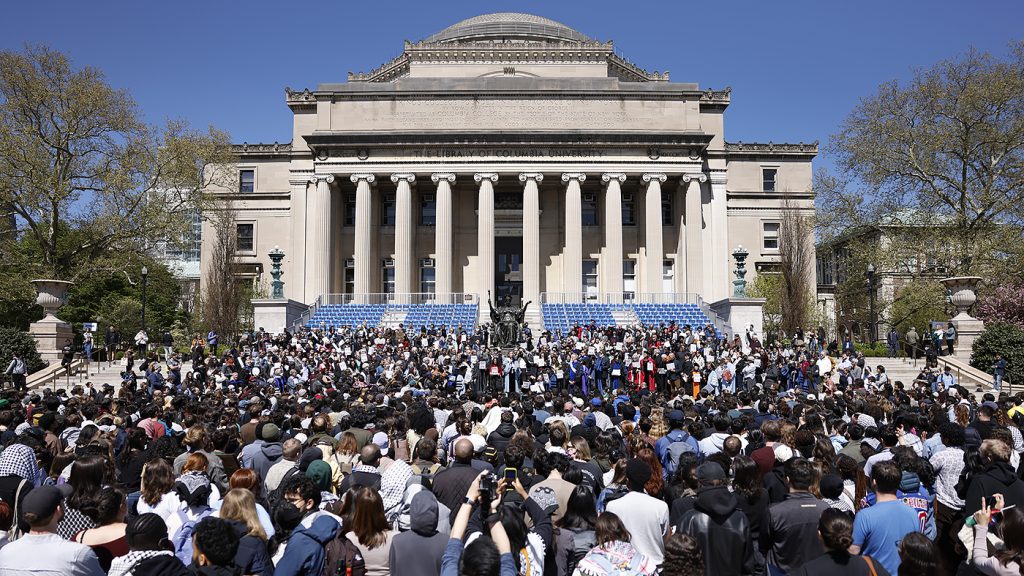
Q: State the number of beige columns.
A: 10